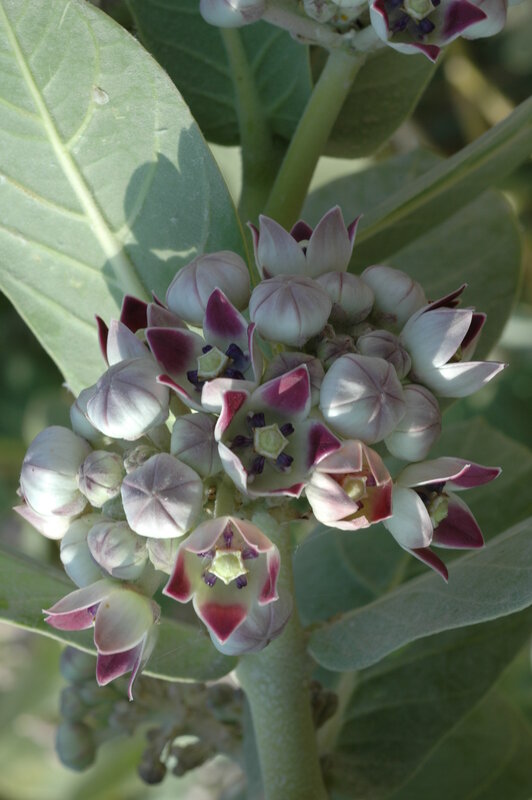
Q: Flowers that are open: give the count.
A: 10